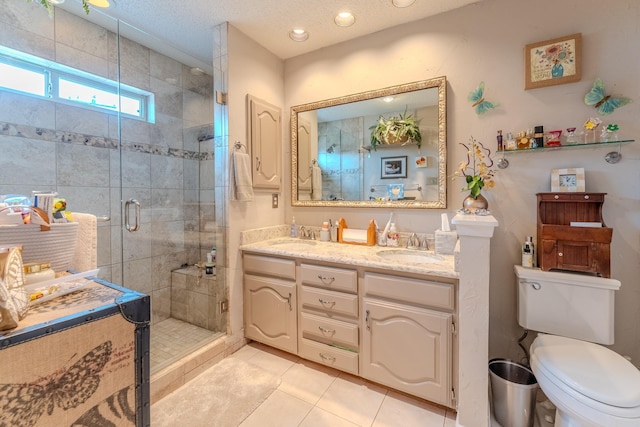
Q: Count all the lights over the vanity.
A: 3